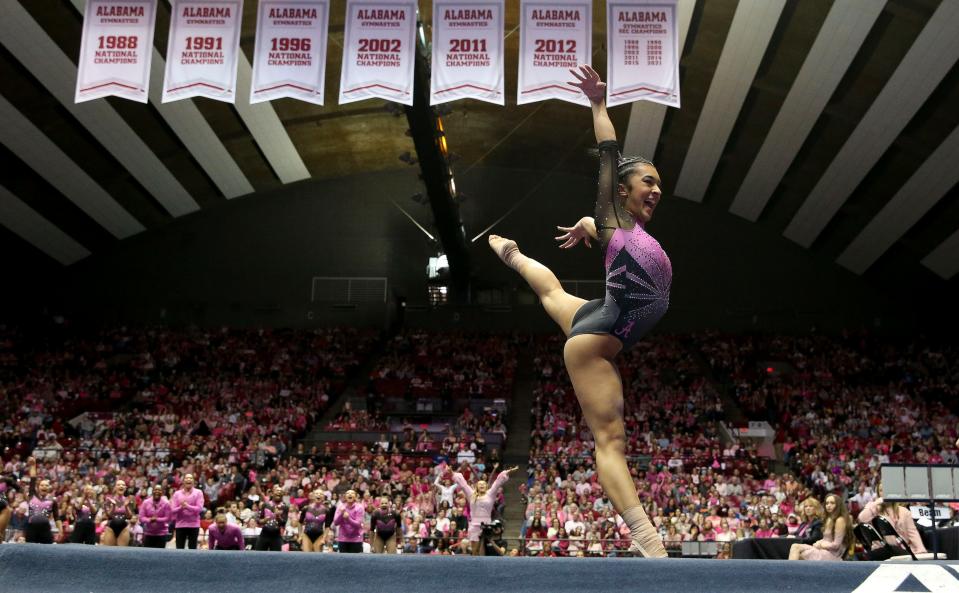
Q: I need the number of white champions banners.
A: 7